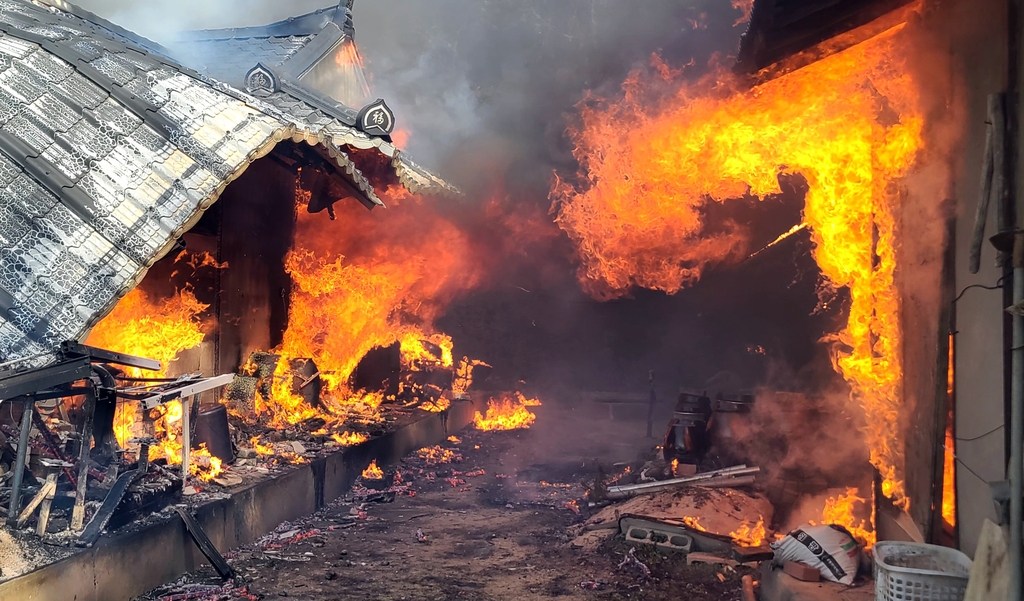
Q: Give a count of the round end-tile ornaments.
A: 2